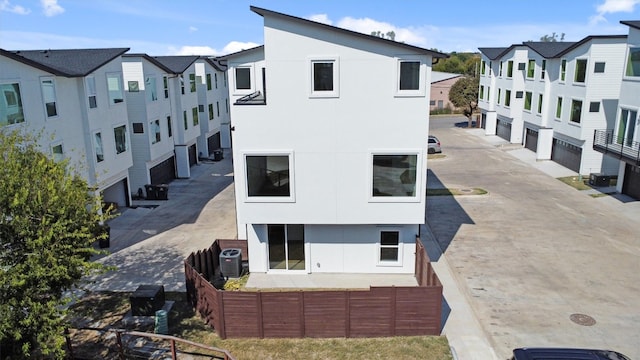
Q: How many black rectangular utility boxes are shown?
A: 2